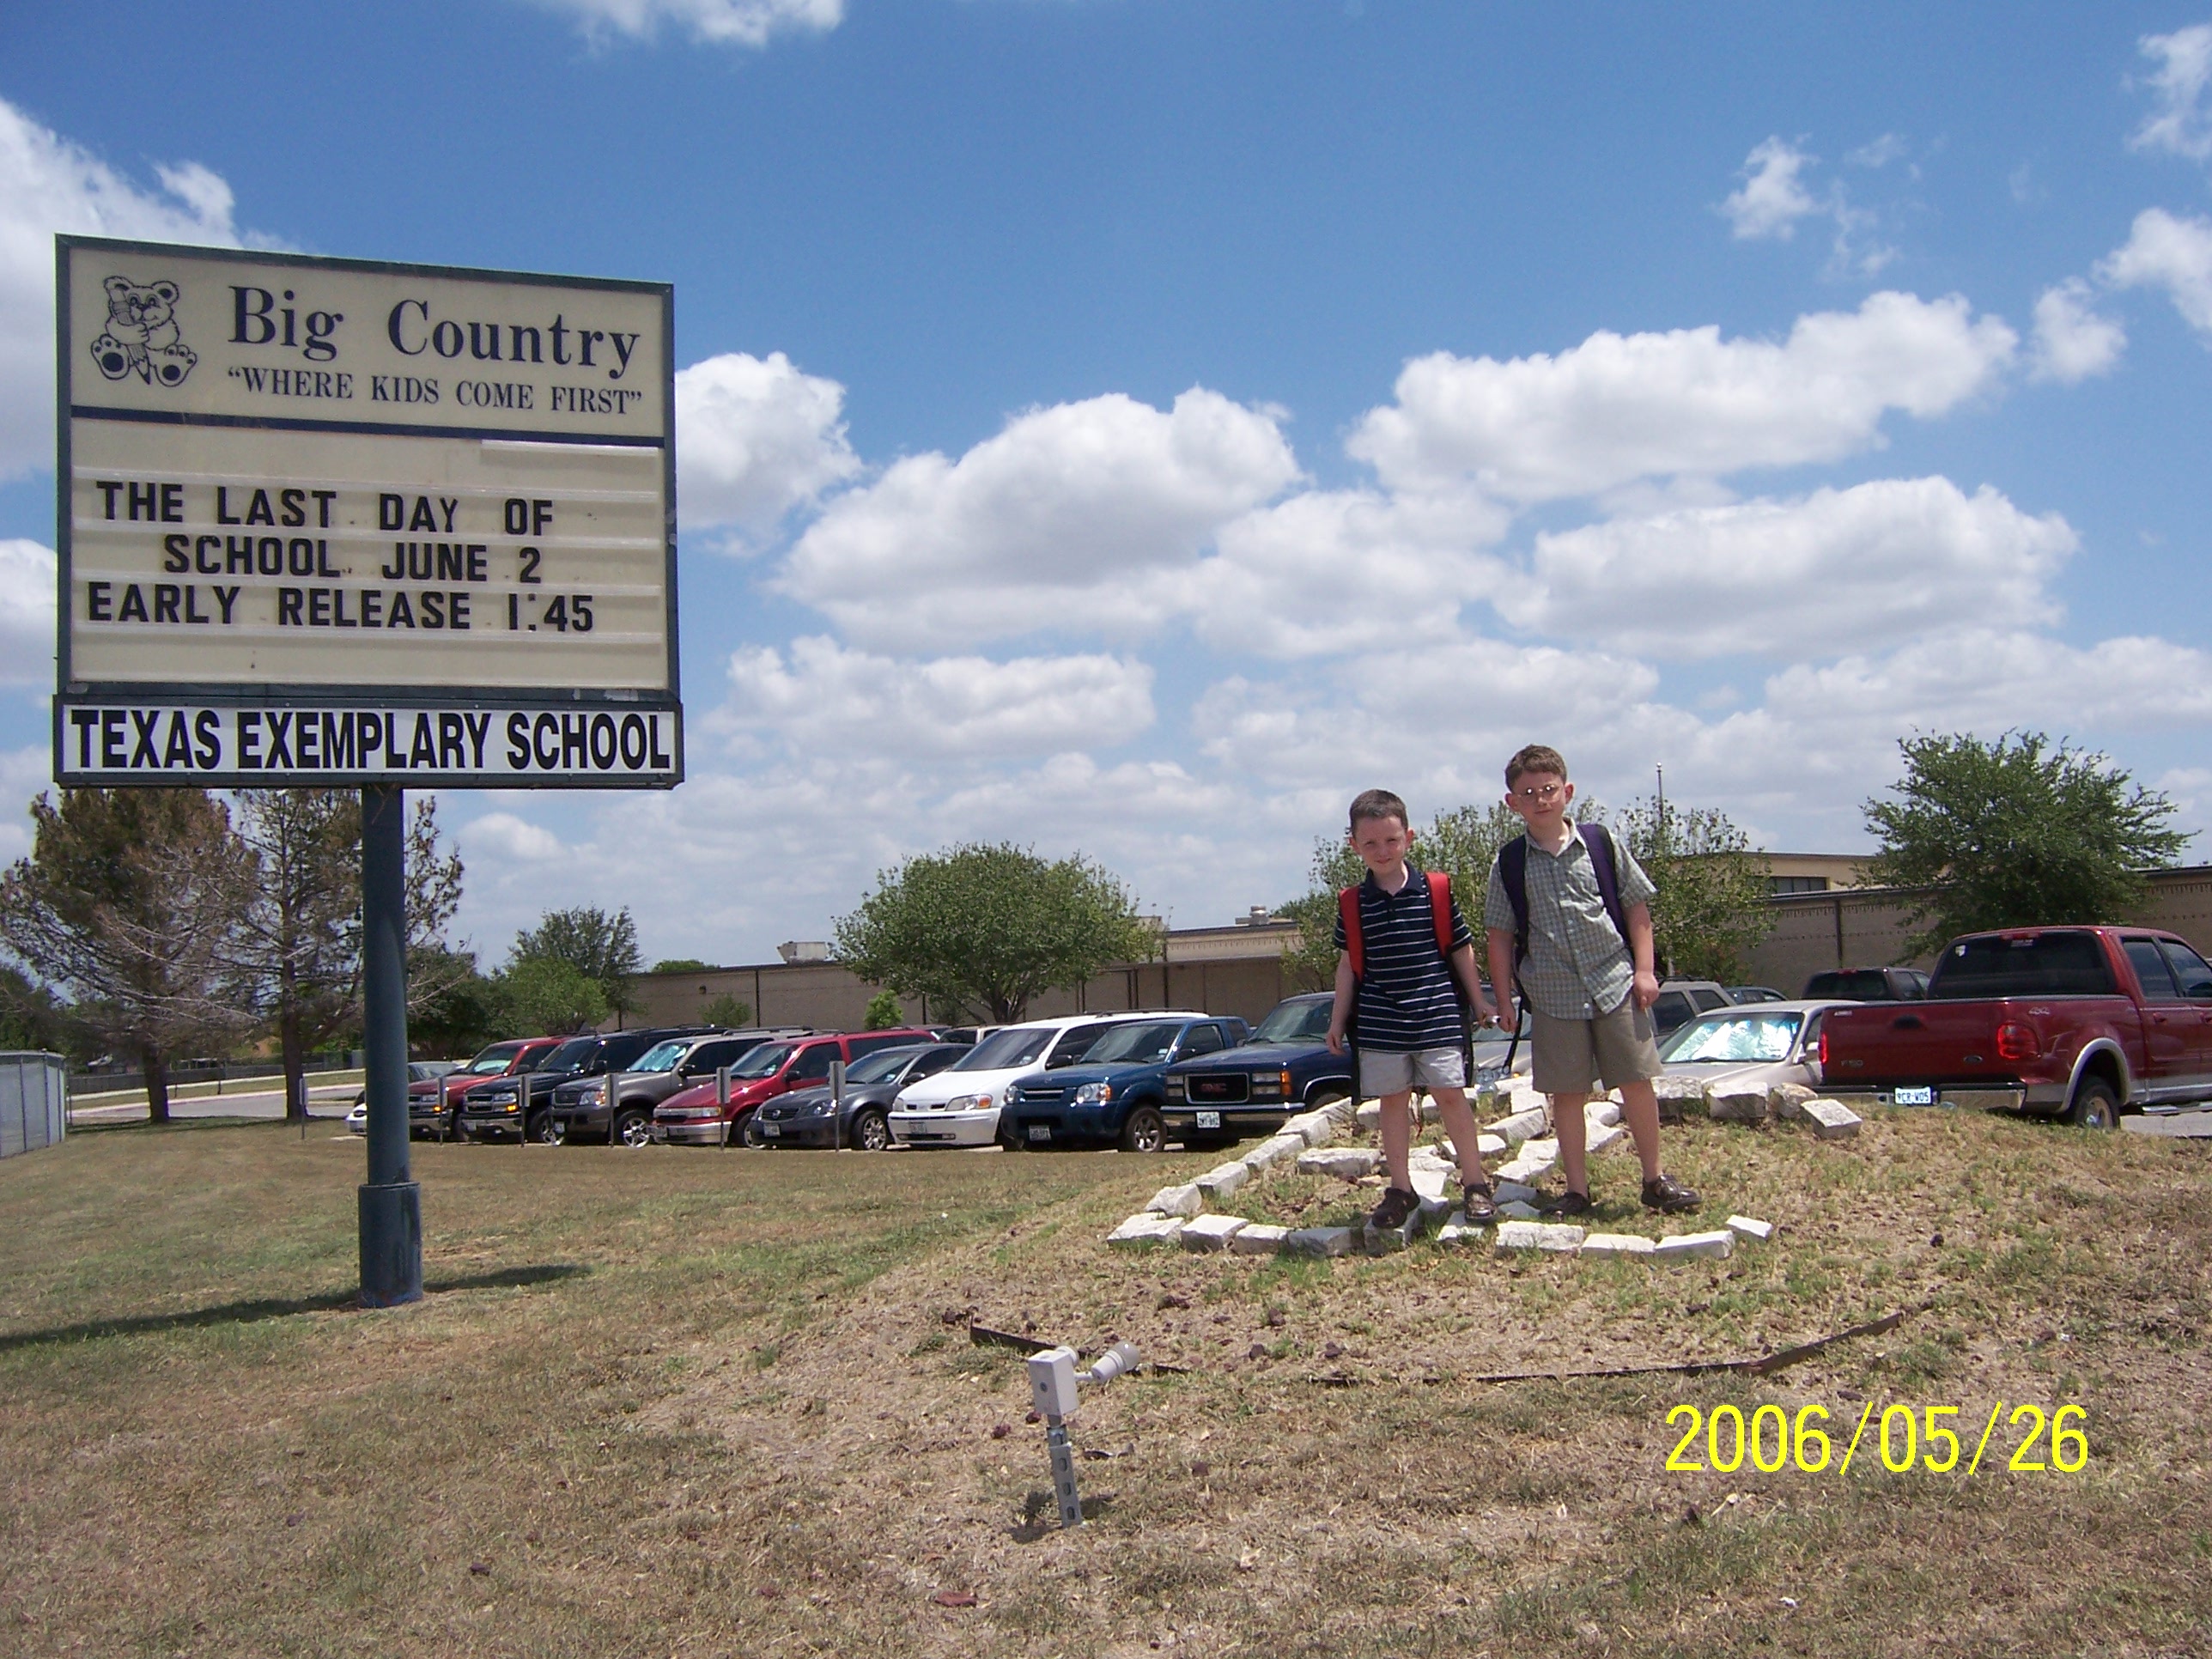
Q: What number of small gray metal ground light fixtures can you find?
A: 1